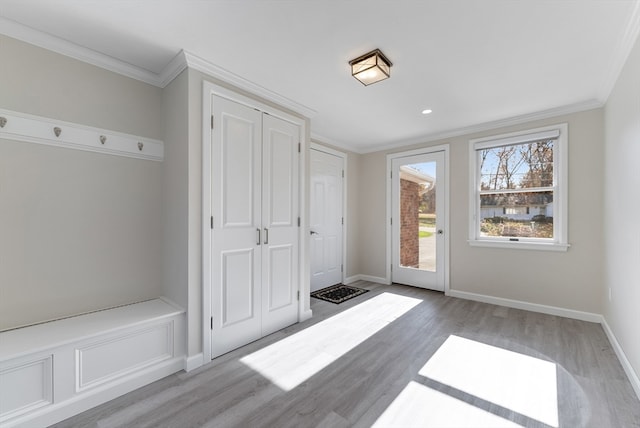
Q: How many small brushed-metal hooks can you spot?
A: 4